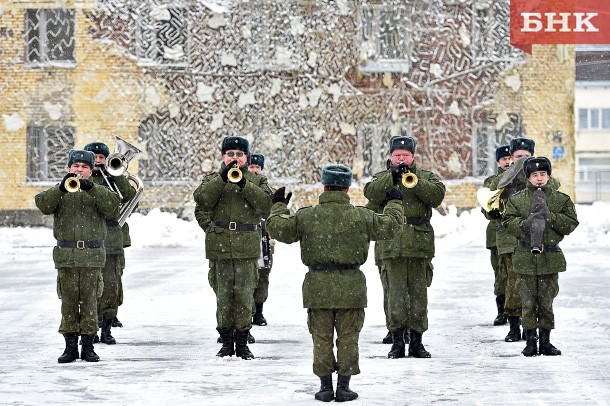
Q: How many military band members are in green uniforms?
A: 9